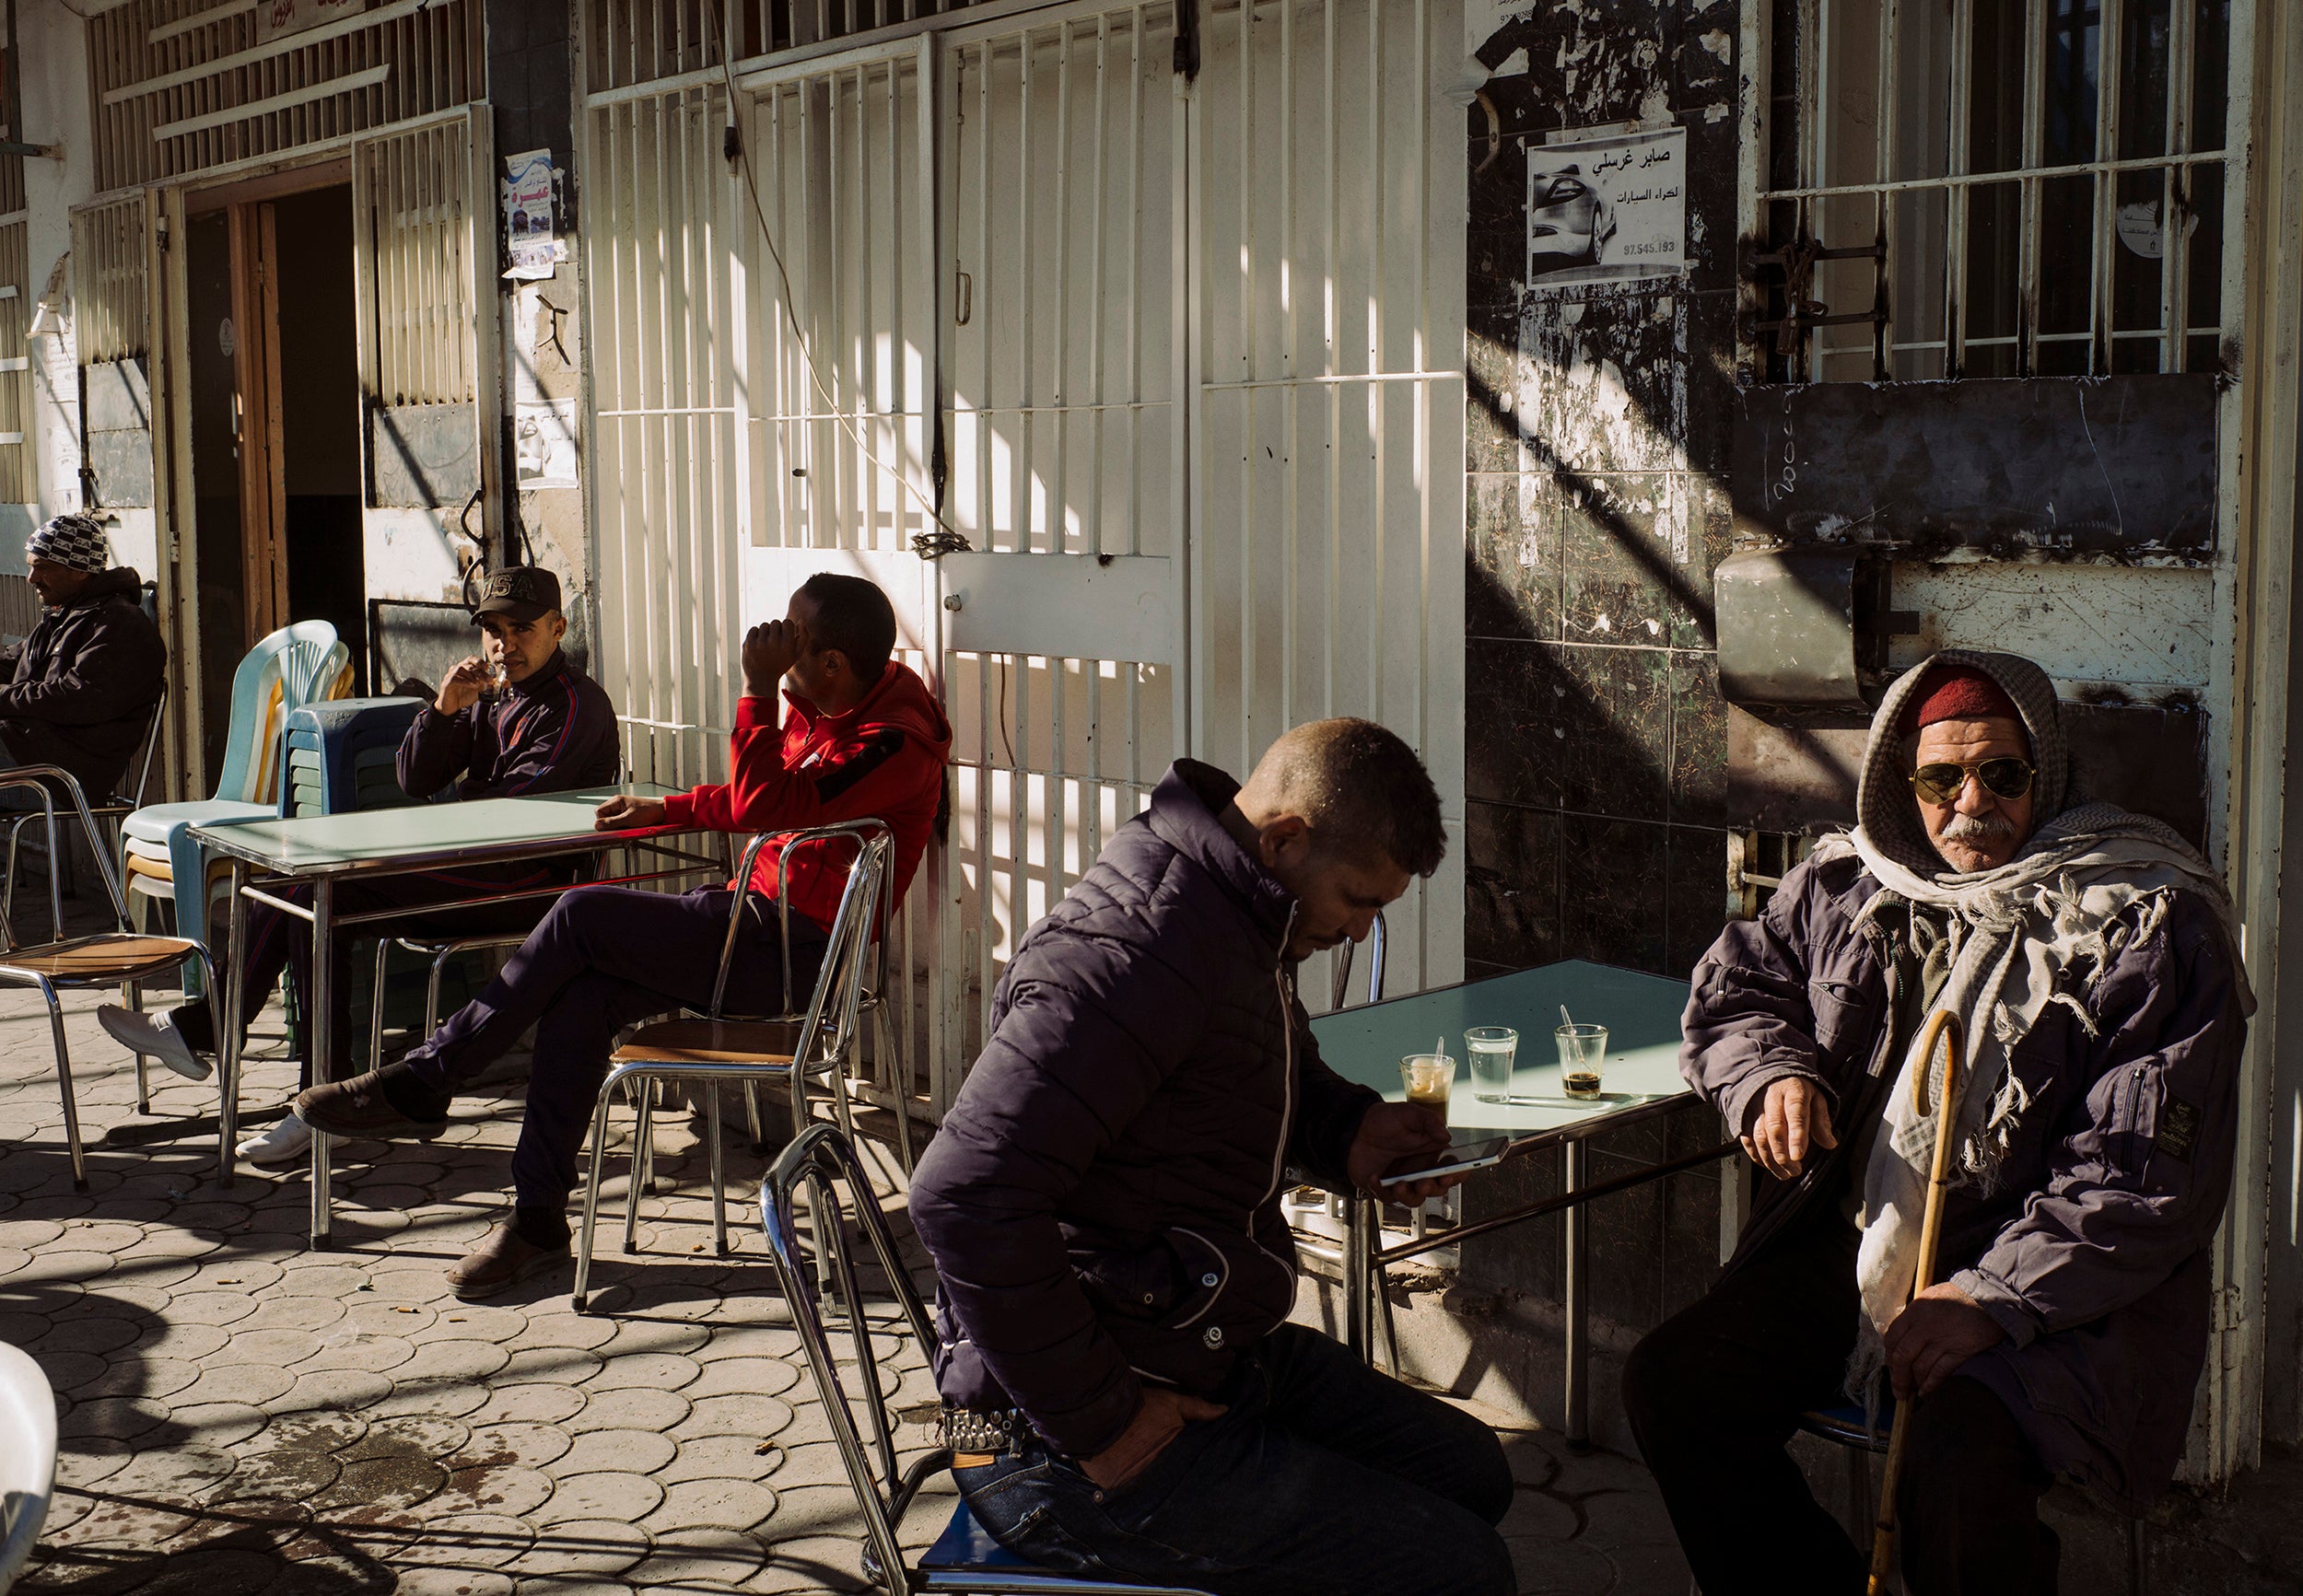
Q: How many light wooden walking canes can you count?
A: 1